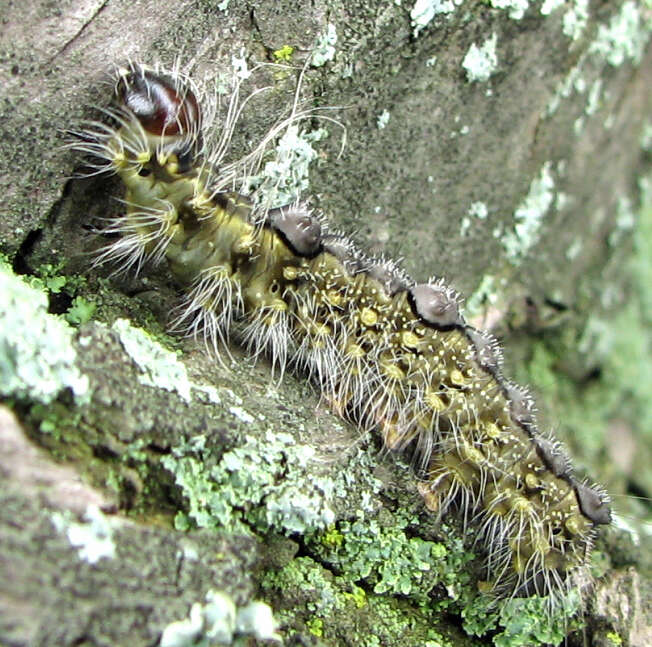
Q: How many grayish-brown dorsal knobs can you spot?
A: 8